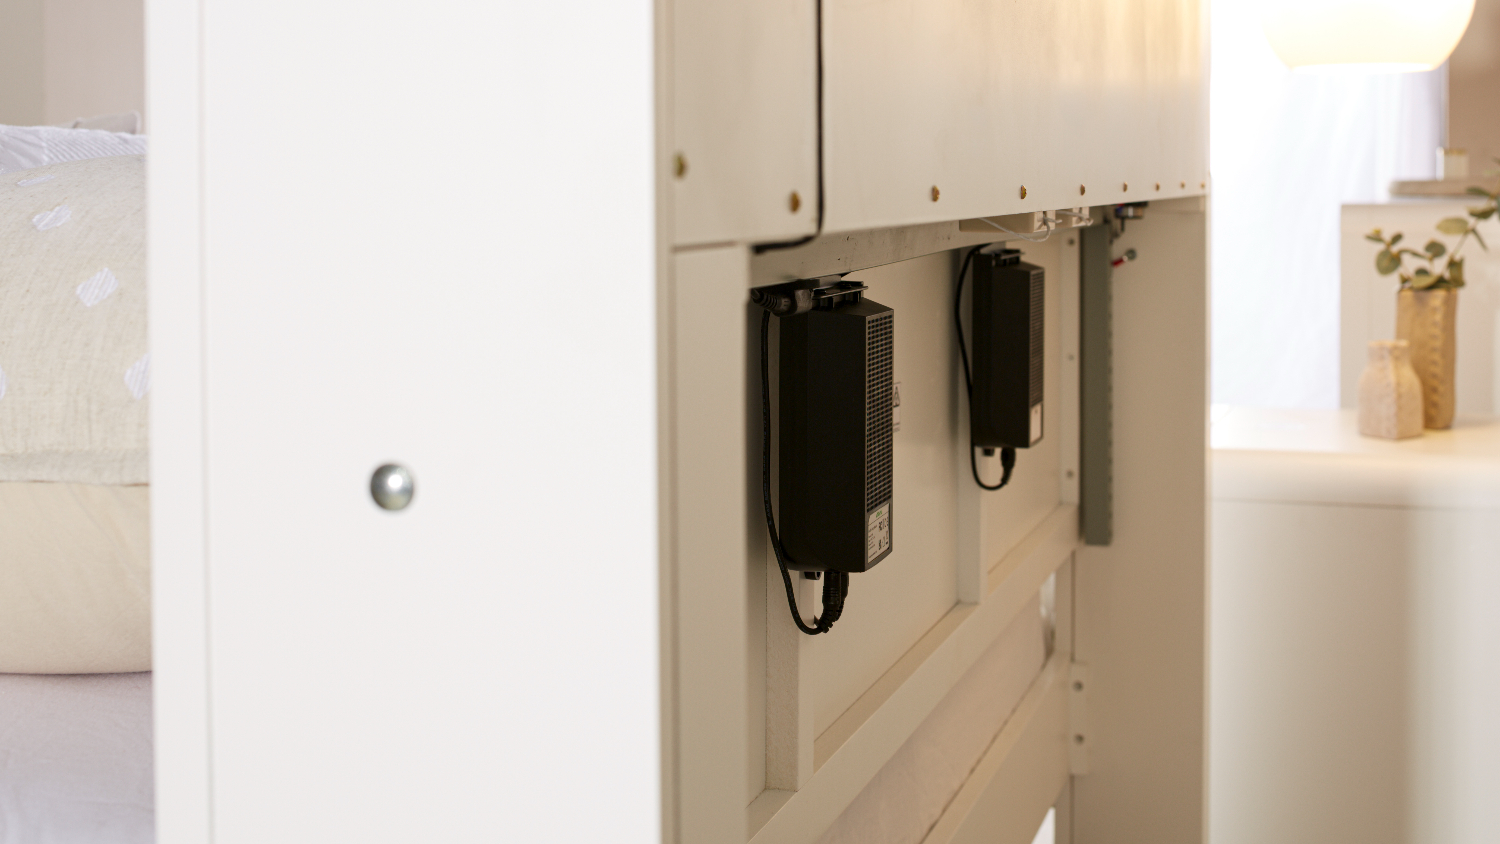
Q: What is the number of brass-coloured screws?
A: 9